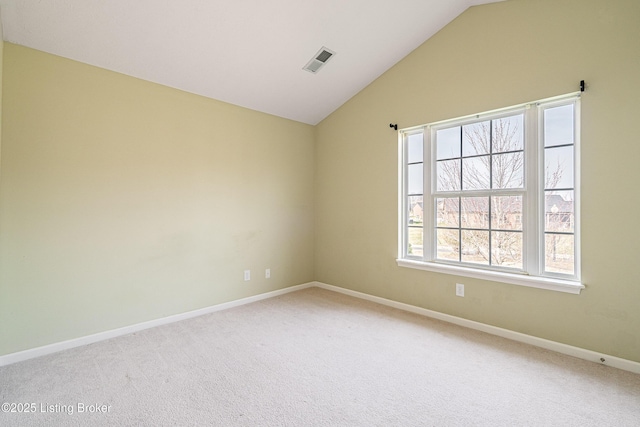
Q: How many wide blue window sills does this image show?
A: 0